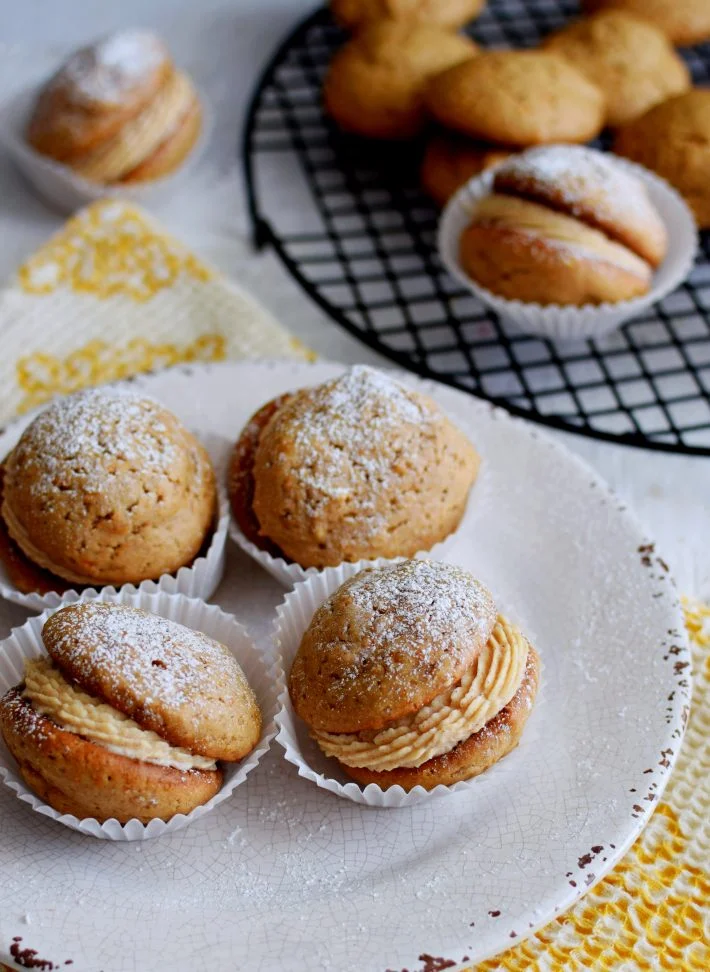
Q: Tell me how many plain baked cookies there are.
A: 7